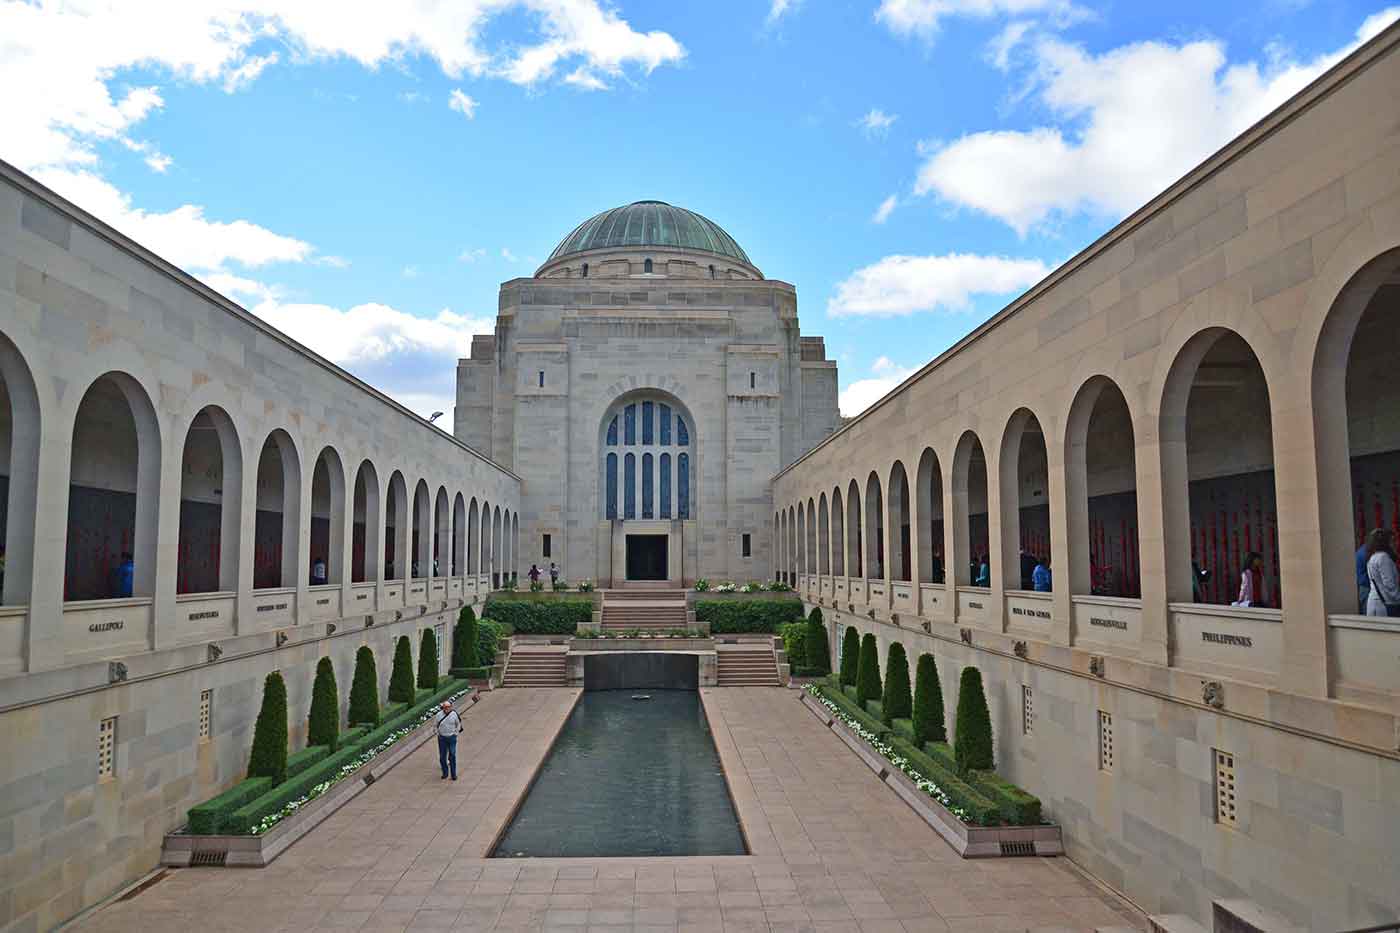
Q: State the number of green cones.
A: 12